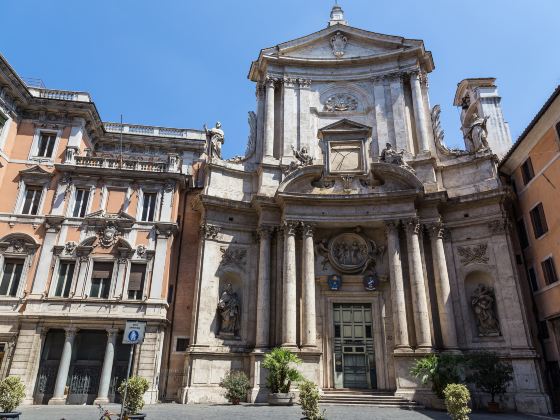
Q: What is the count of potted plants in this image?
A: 8